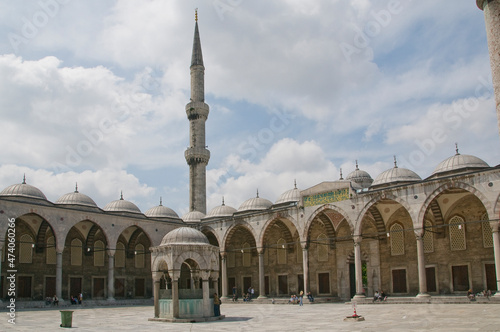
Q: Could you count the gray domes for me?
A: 12